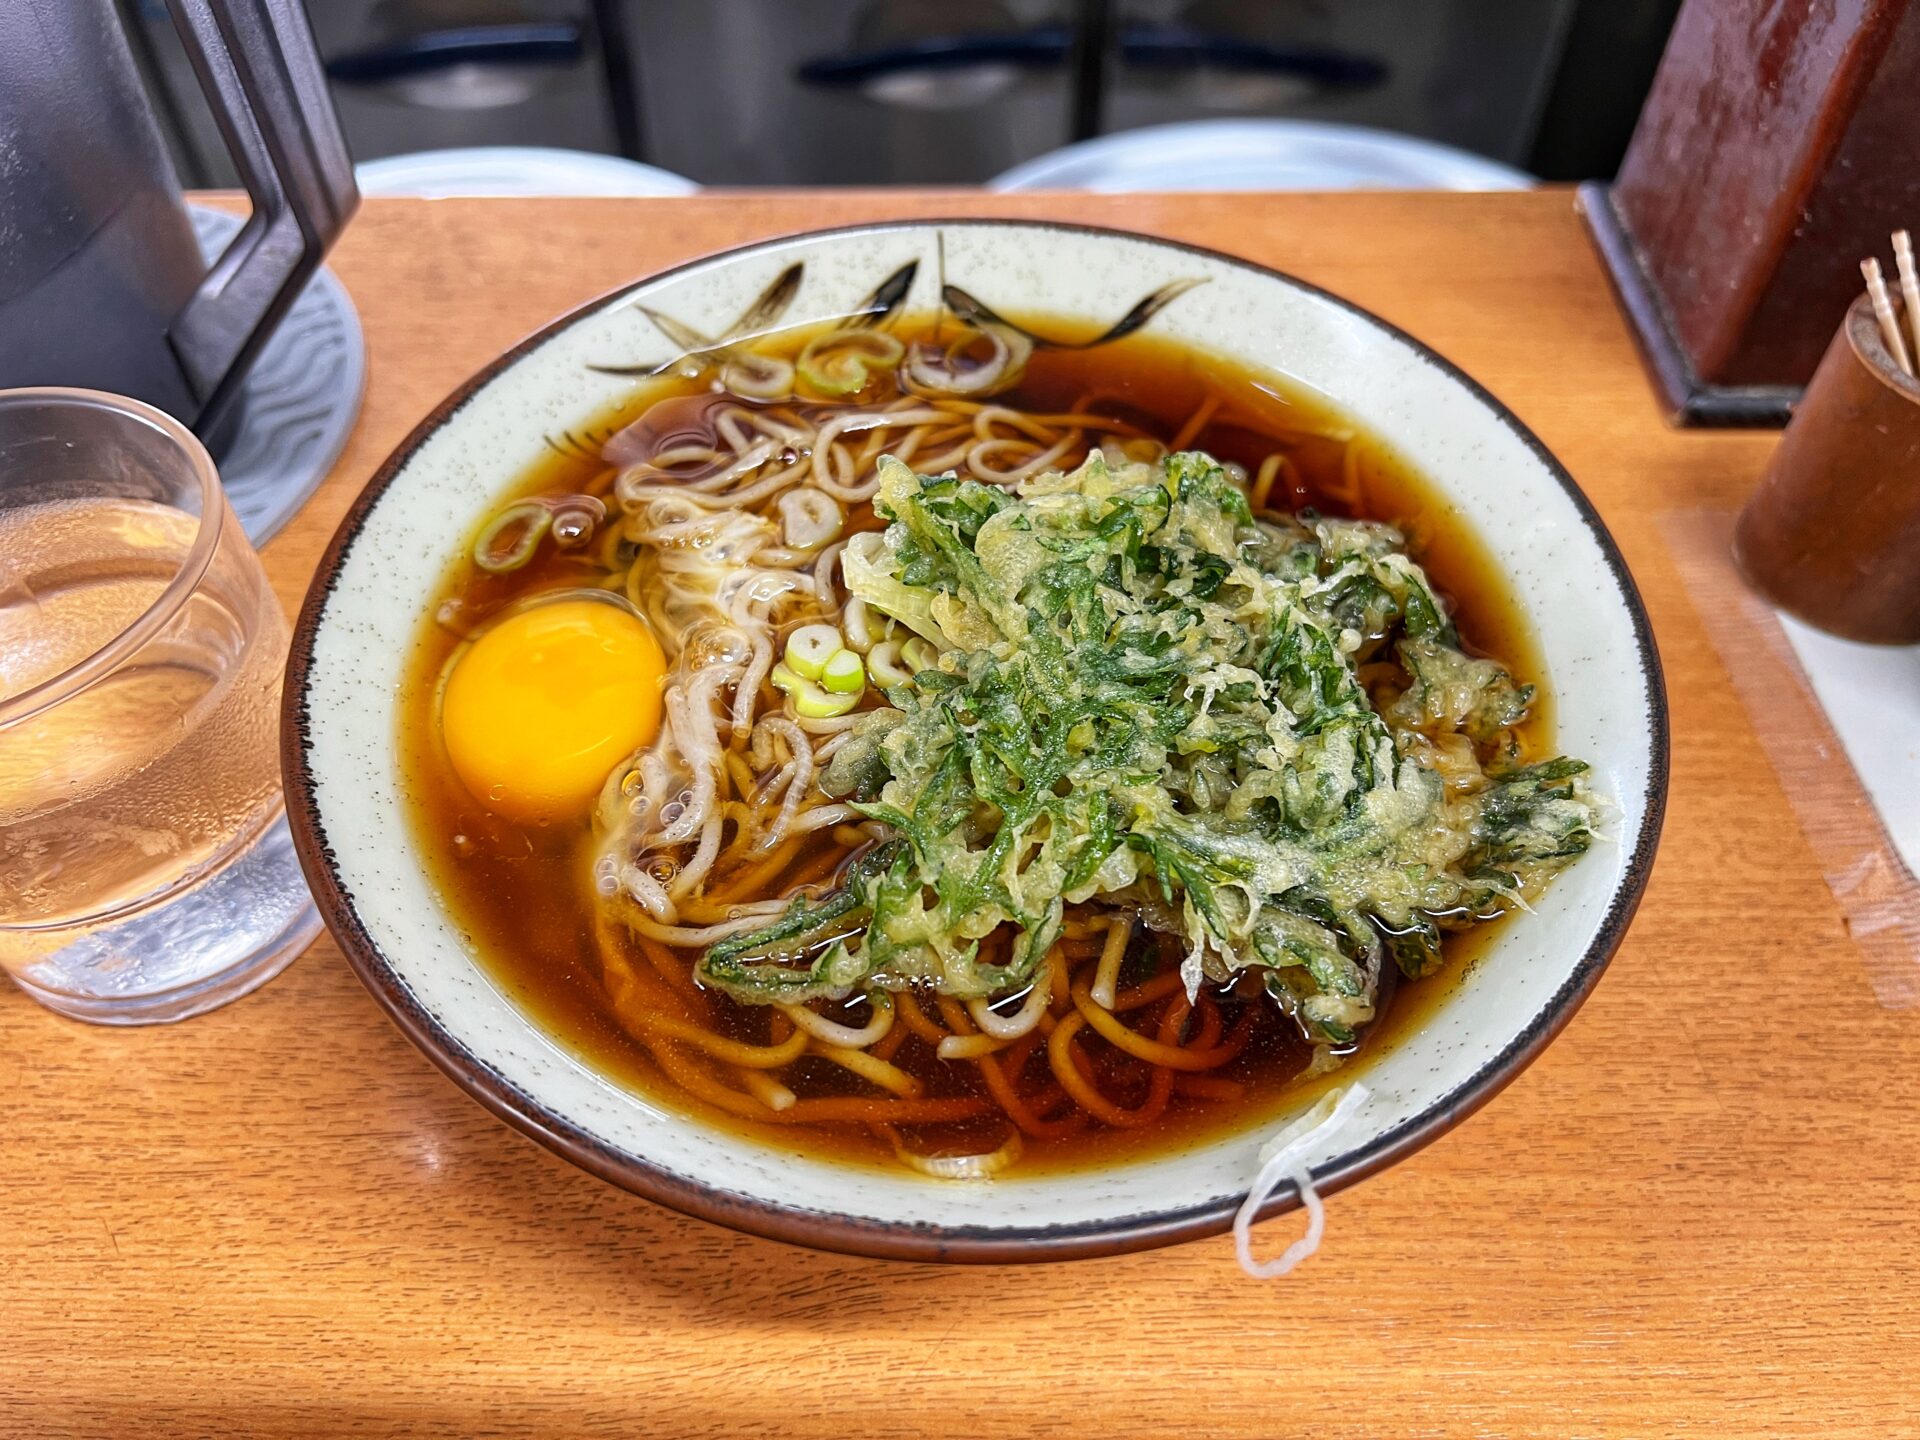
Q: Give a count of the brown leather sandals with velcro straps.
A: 0